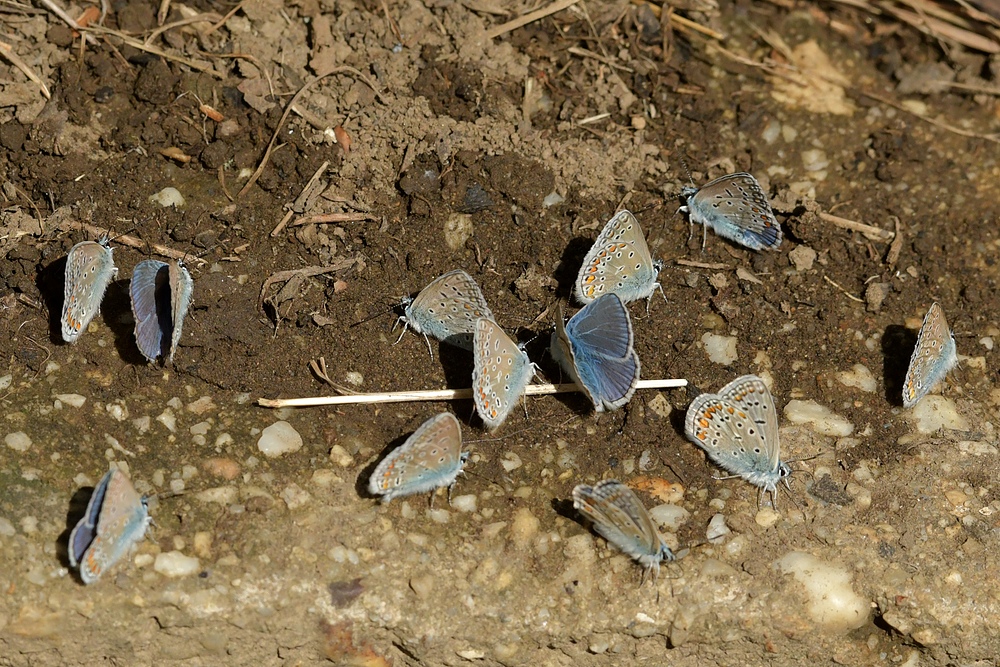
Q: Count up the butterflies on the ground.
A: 12